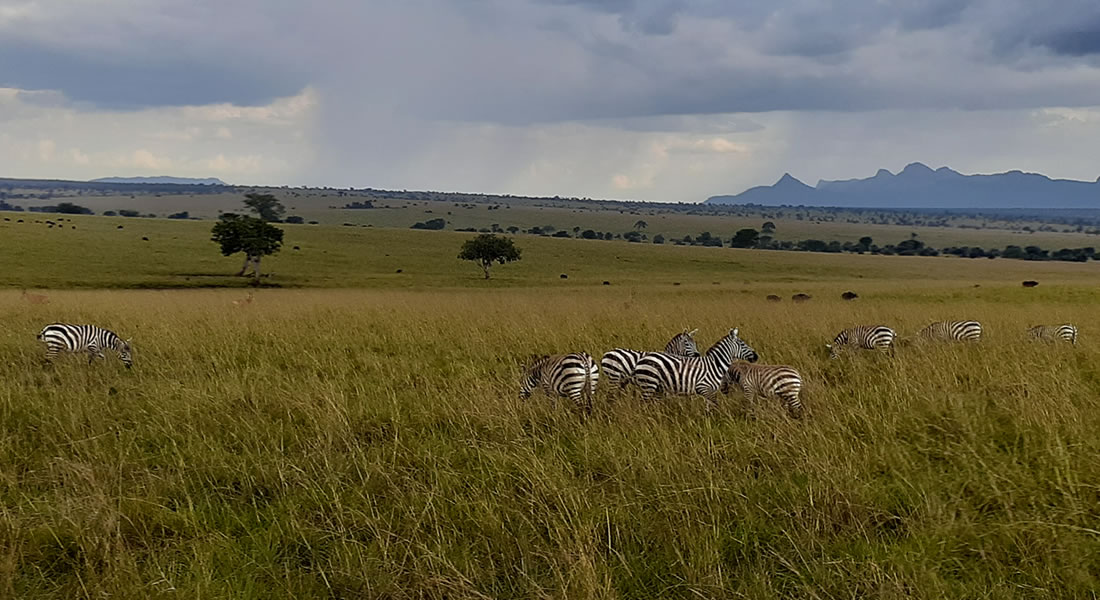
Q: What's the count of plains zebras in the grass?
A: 8